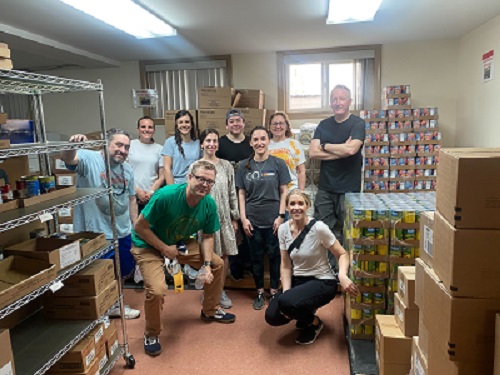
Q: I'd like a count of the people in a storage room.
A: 10